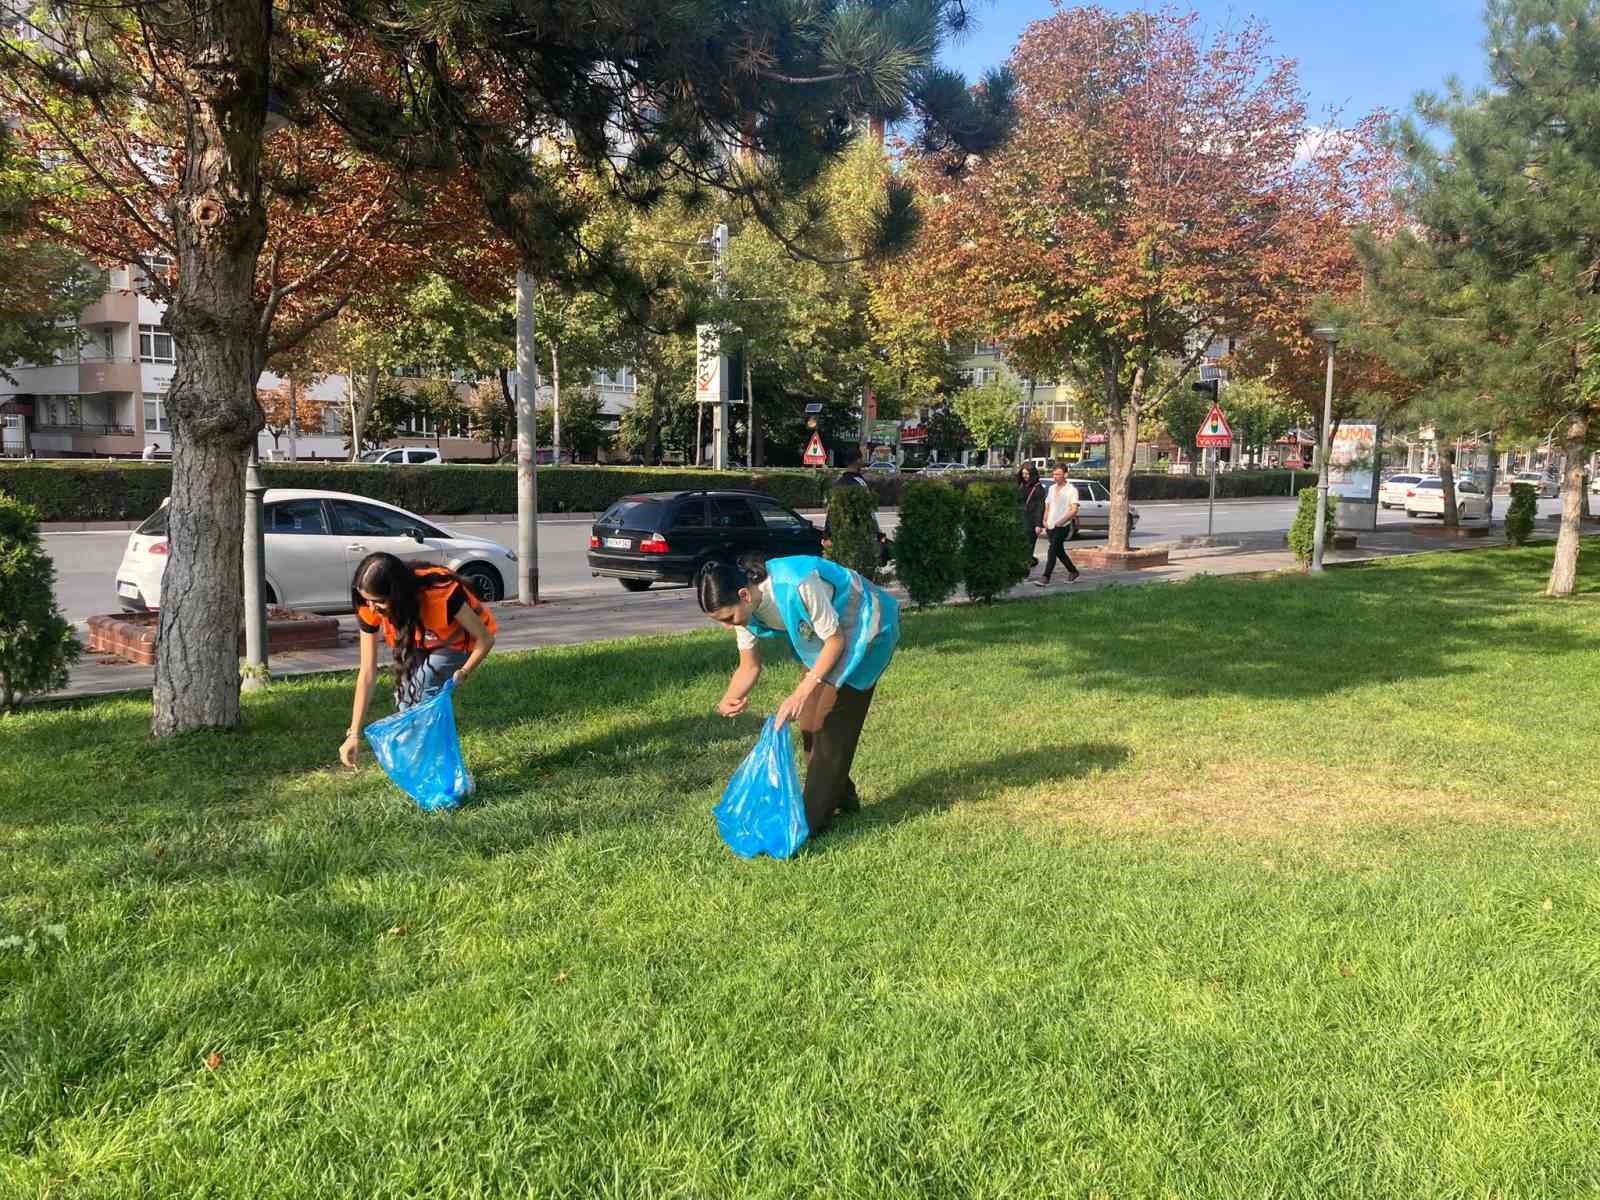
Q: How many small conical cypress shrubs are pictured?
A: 6